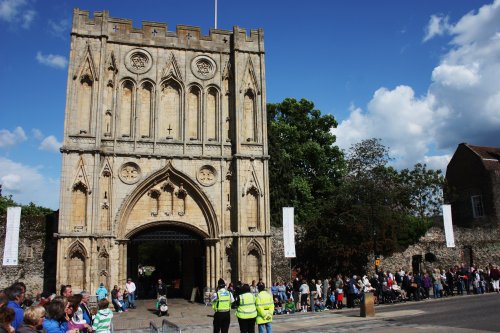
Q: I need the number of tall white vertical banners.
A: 3